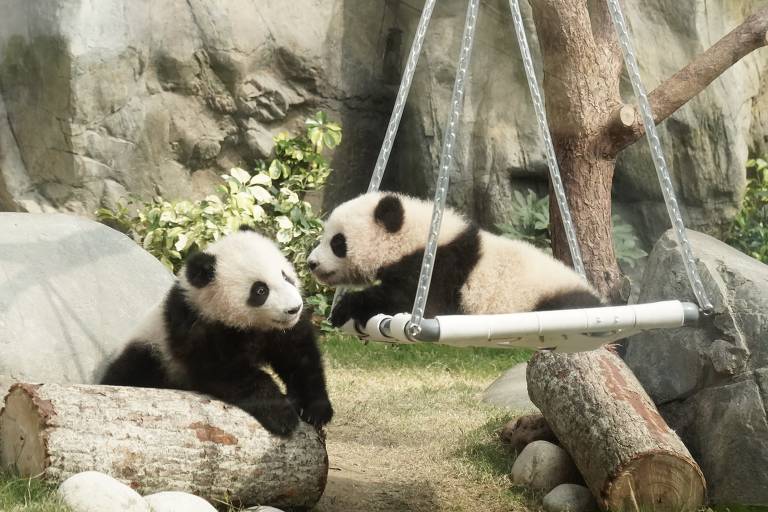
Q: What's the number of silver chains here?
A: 4